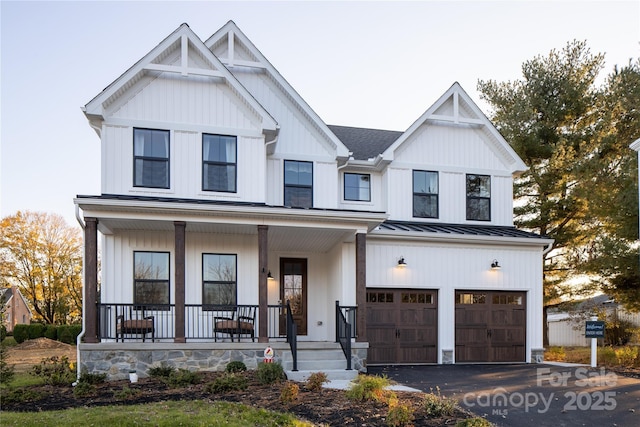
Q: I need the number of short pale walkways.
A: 1